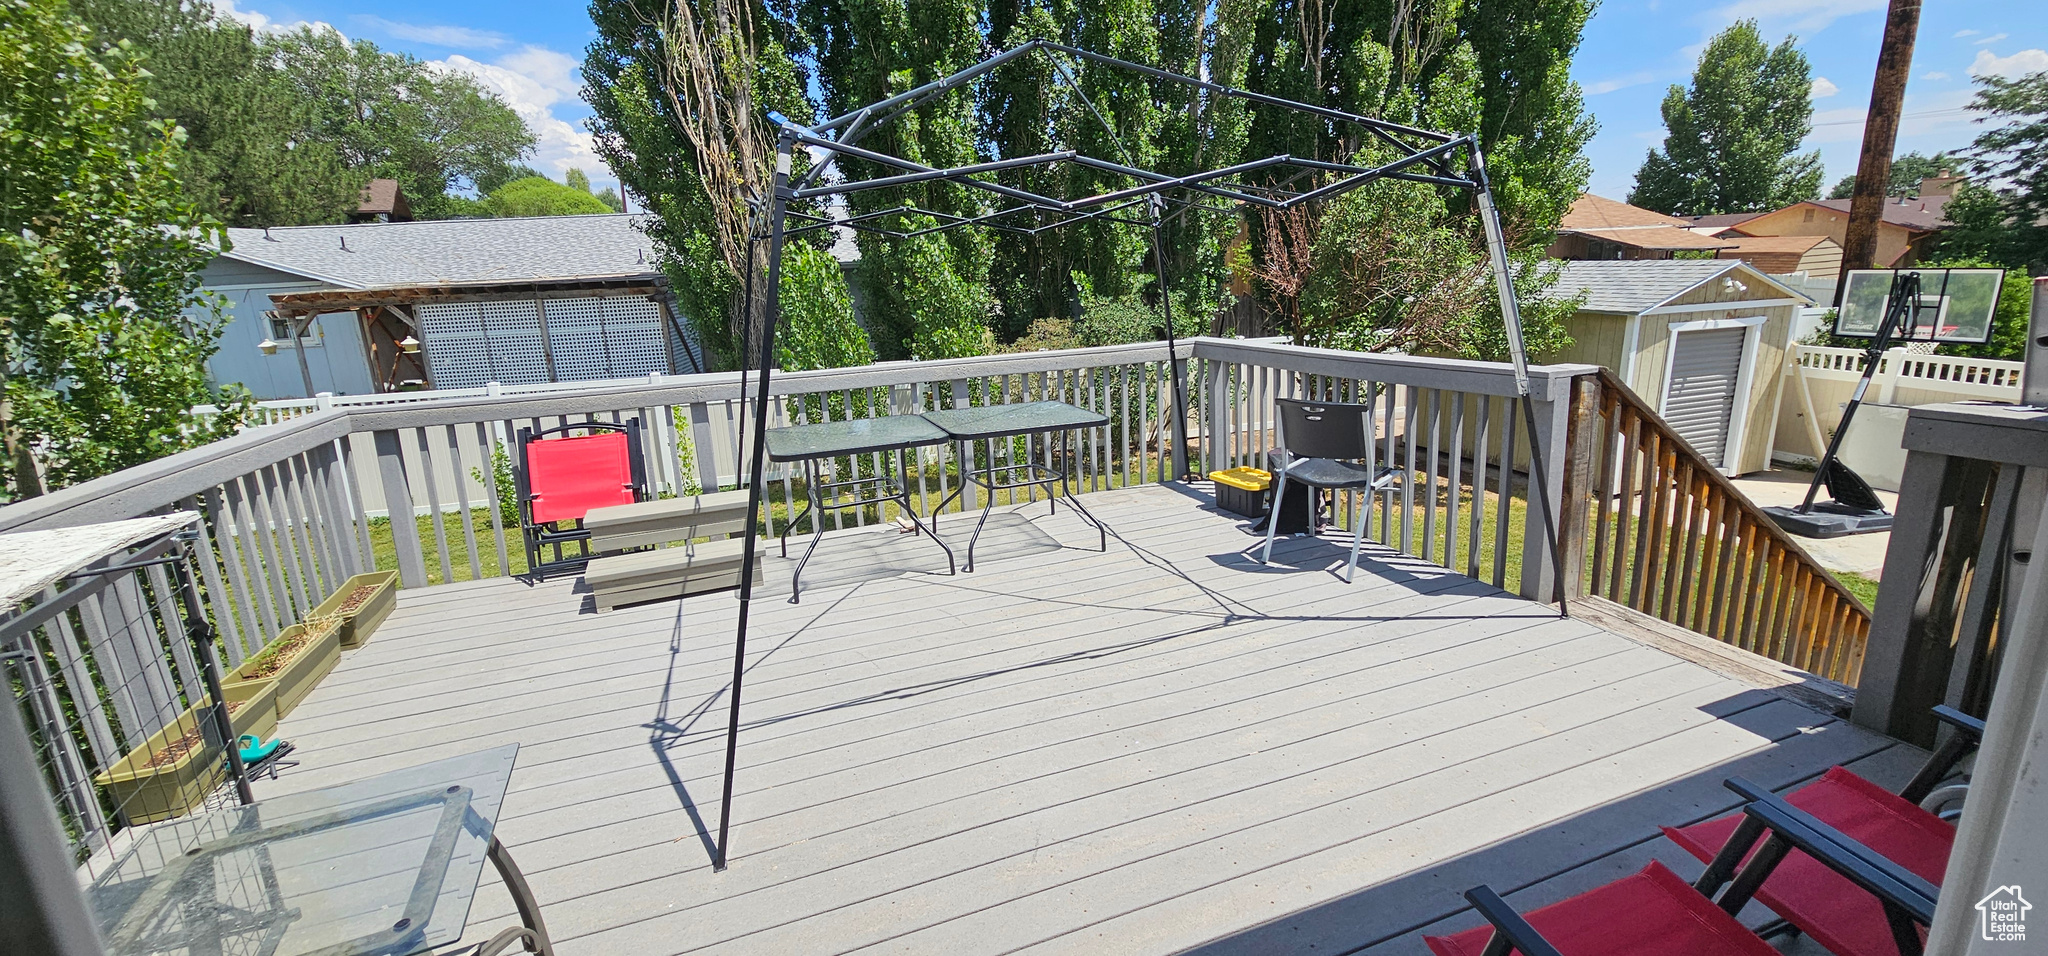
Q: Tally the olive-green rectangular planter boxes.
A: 3